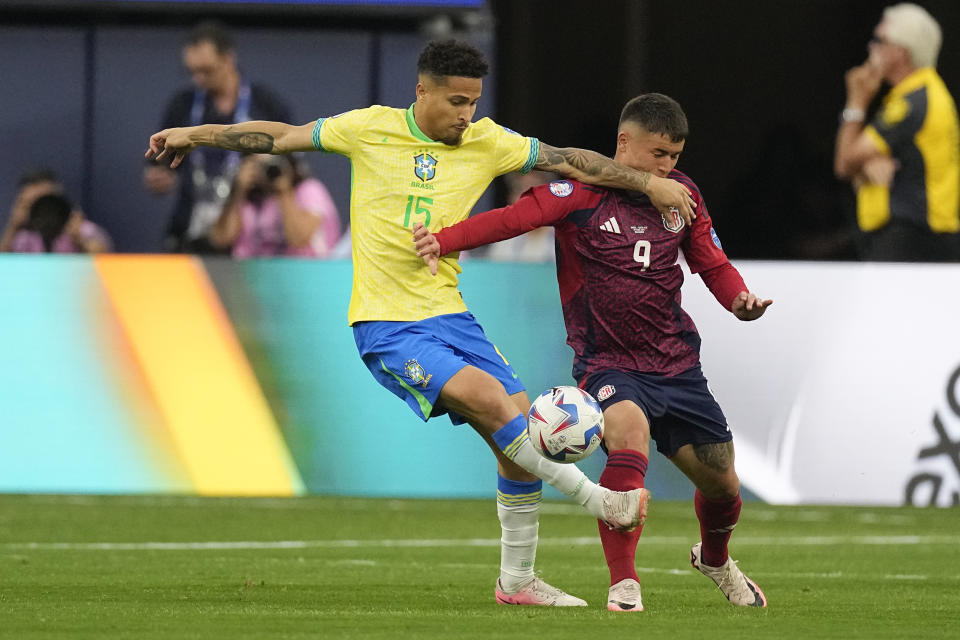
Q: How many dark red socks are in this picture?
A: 2